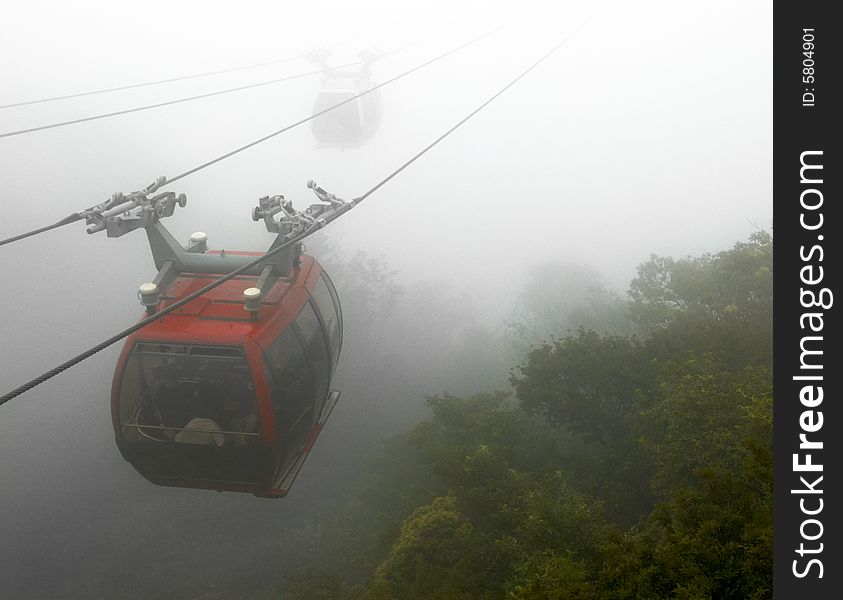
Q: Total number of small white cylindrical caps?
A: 3